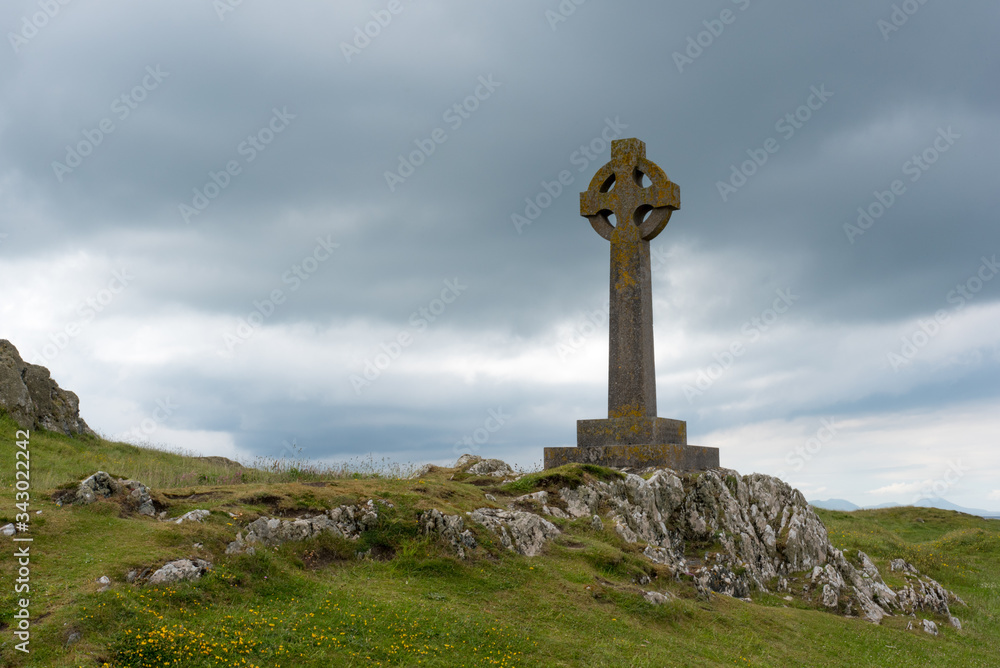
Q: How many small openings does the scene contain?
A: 4